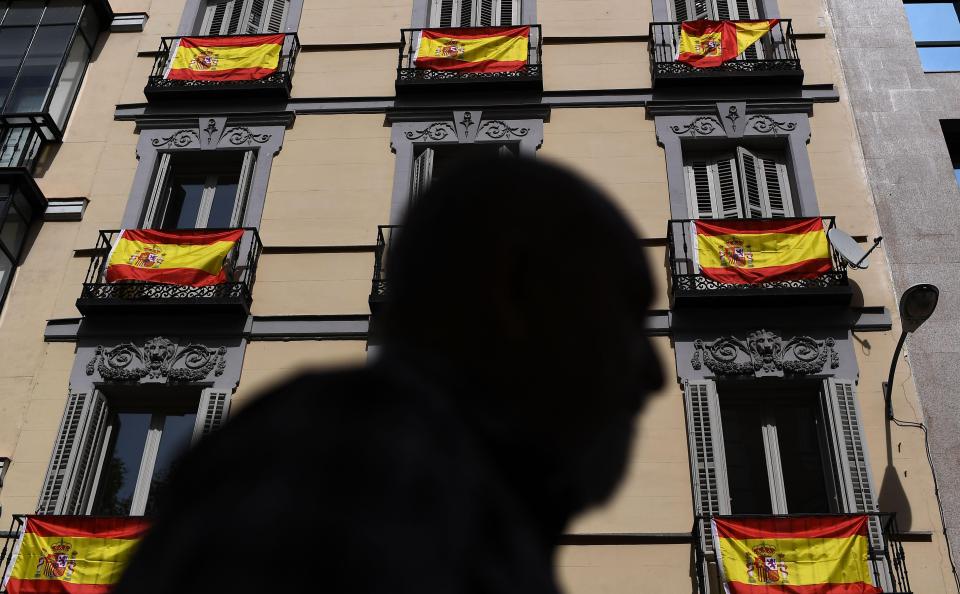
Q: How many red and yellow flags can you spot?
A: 7